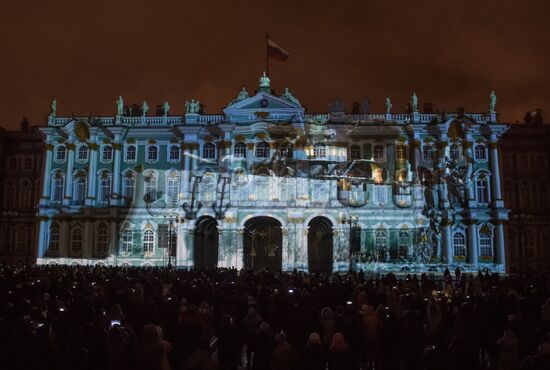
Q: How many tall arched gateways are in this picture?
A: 3